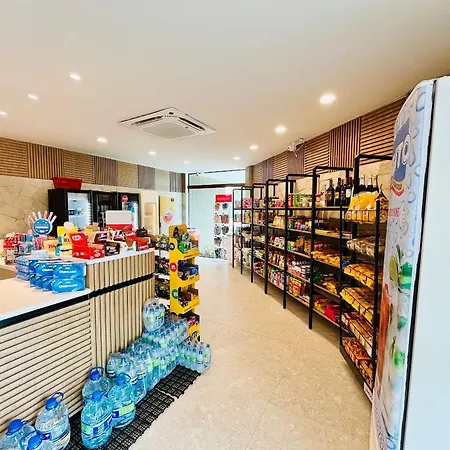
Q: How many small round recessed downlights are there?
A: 10